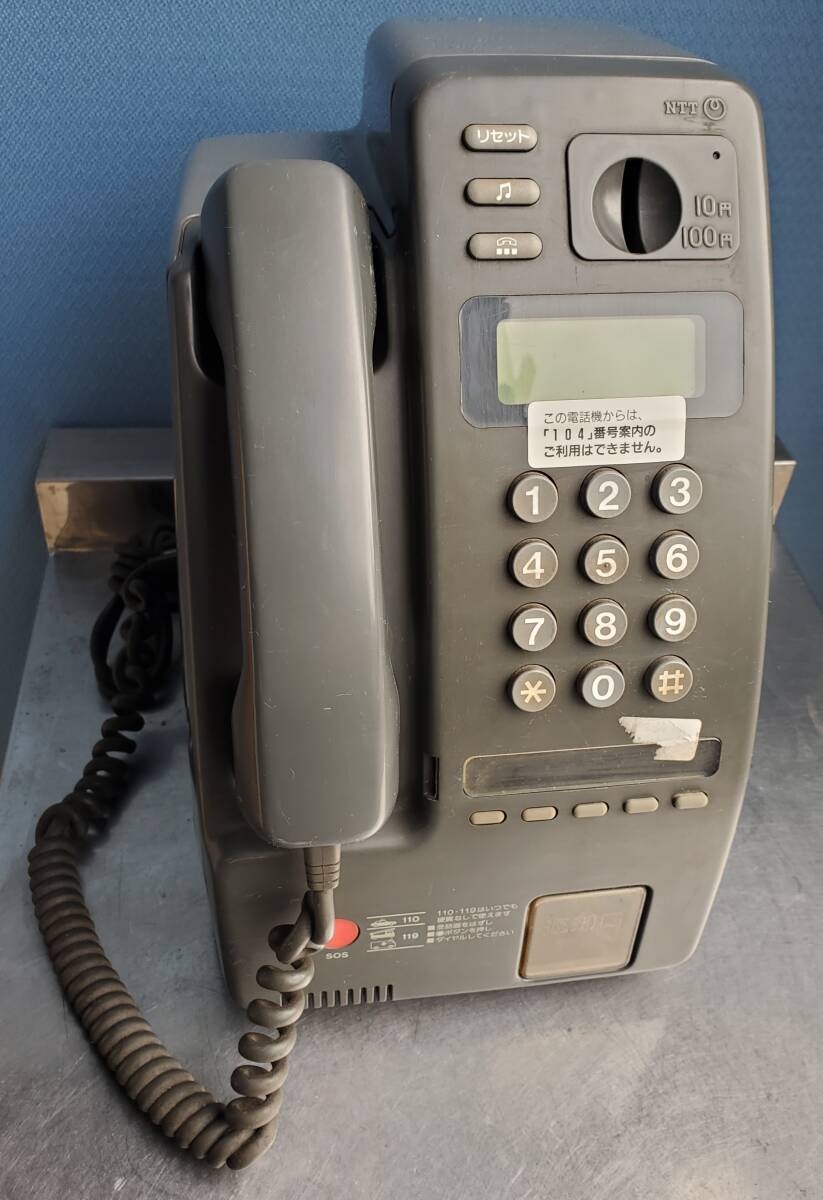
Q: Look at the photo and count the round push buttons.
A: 13